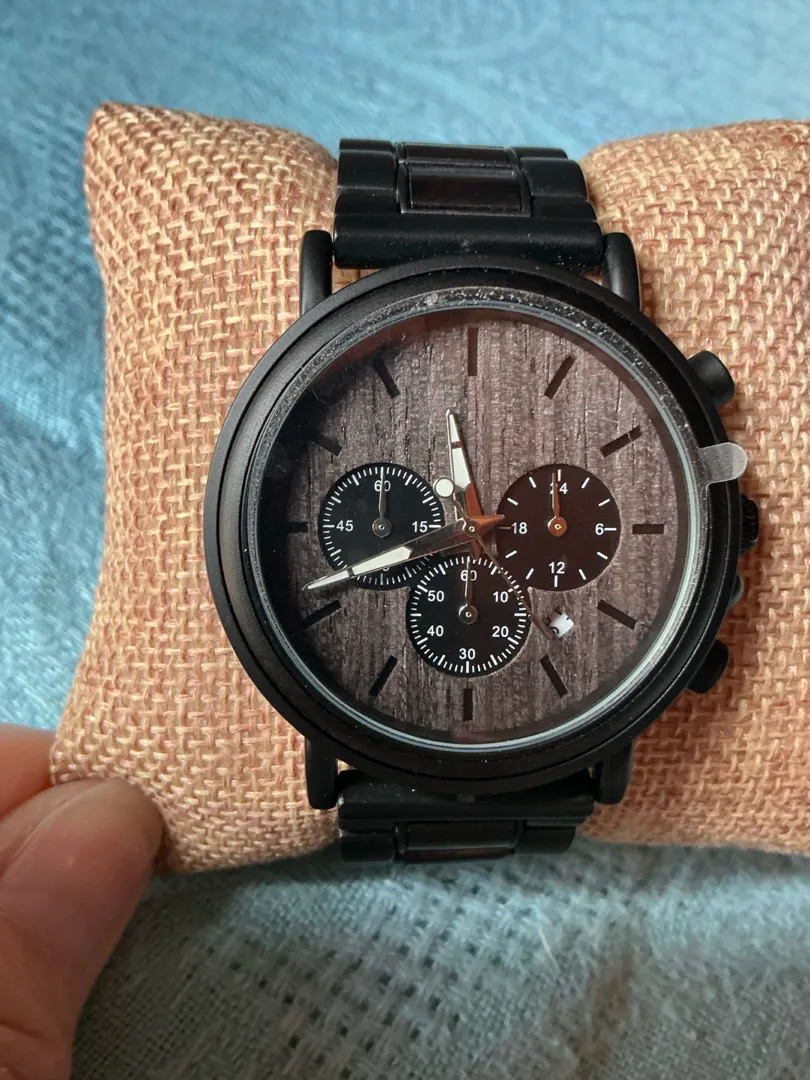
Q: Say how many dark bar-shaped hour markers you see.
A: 12